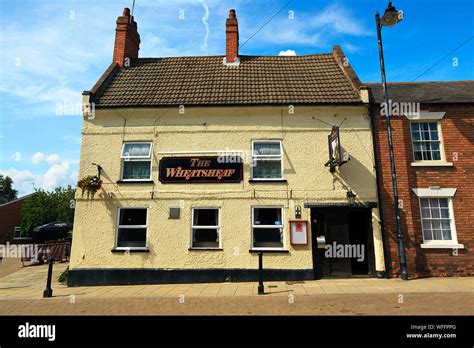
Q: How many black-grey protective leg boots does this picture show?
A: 0